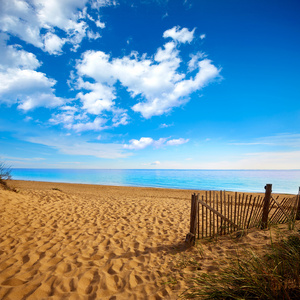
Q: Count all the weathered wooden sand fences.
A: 1